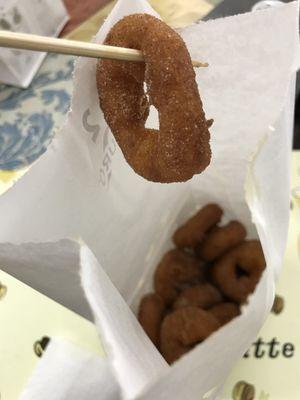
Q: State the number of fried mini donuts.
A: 9